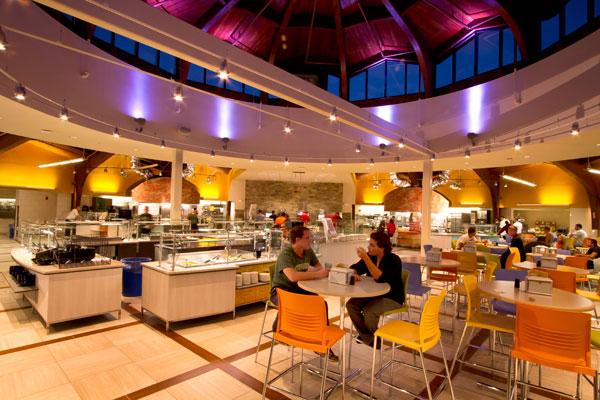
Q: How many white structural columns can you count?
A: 2